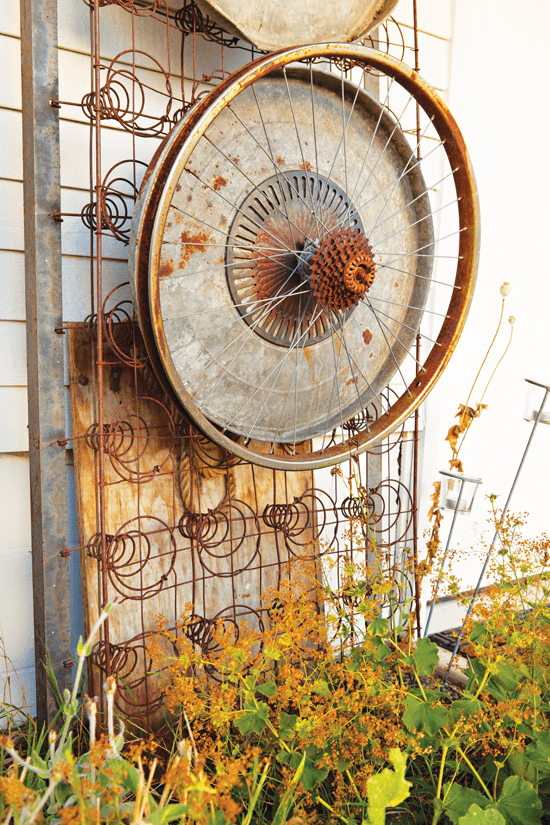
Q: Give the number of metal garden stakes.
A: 2